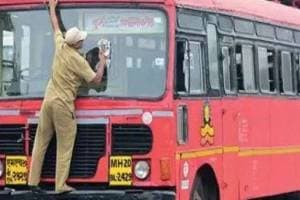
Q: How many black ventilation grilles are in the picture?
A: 3